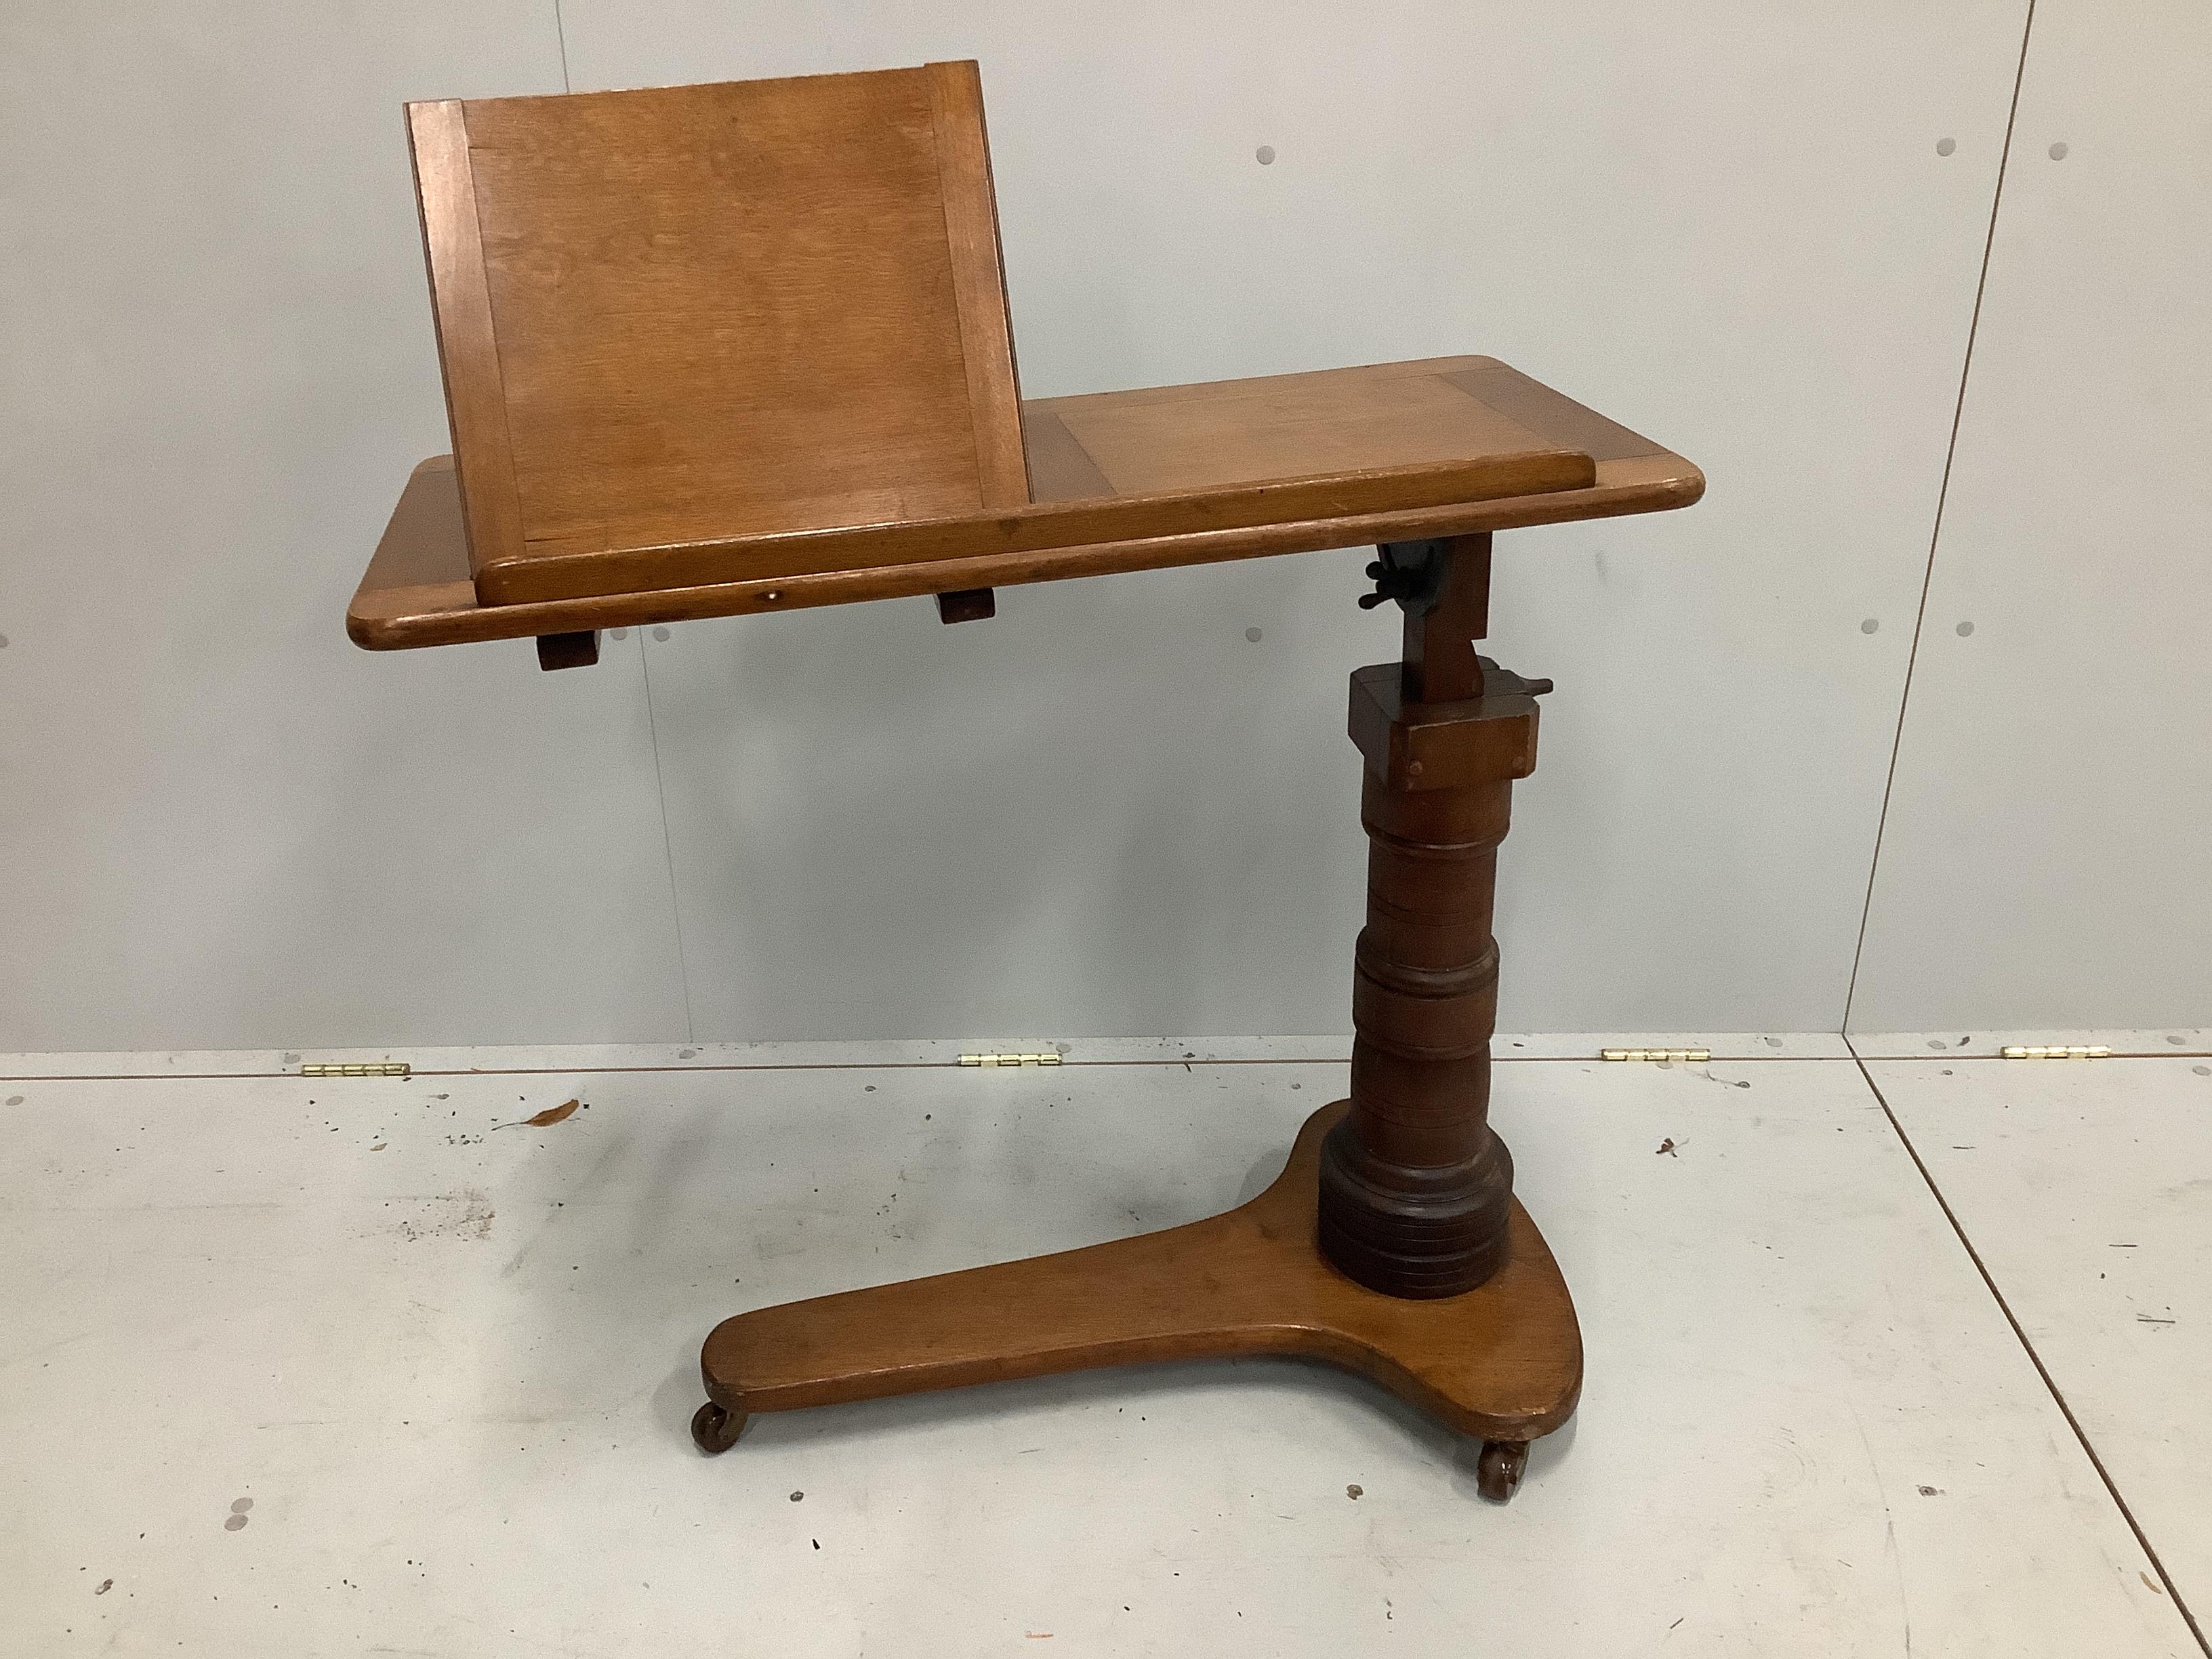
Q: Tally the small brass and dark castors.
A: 2